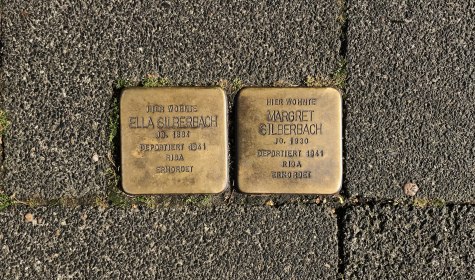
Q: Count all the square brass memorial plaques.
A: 2